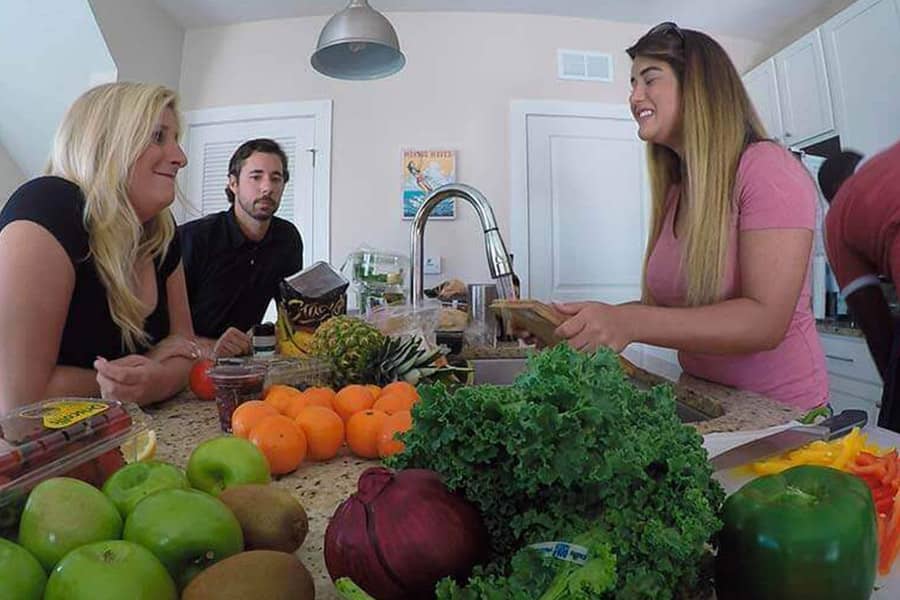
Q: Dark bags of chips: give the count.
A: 1